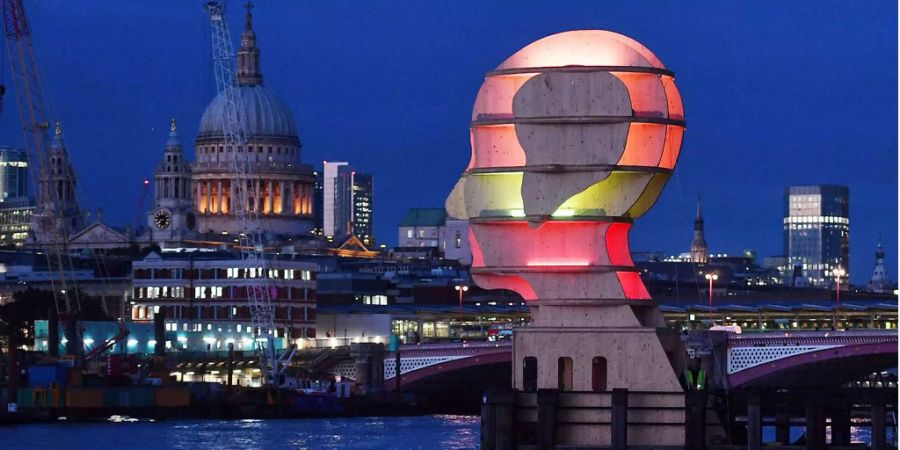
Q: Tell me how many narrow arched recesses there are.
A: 3